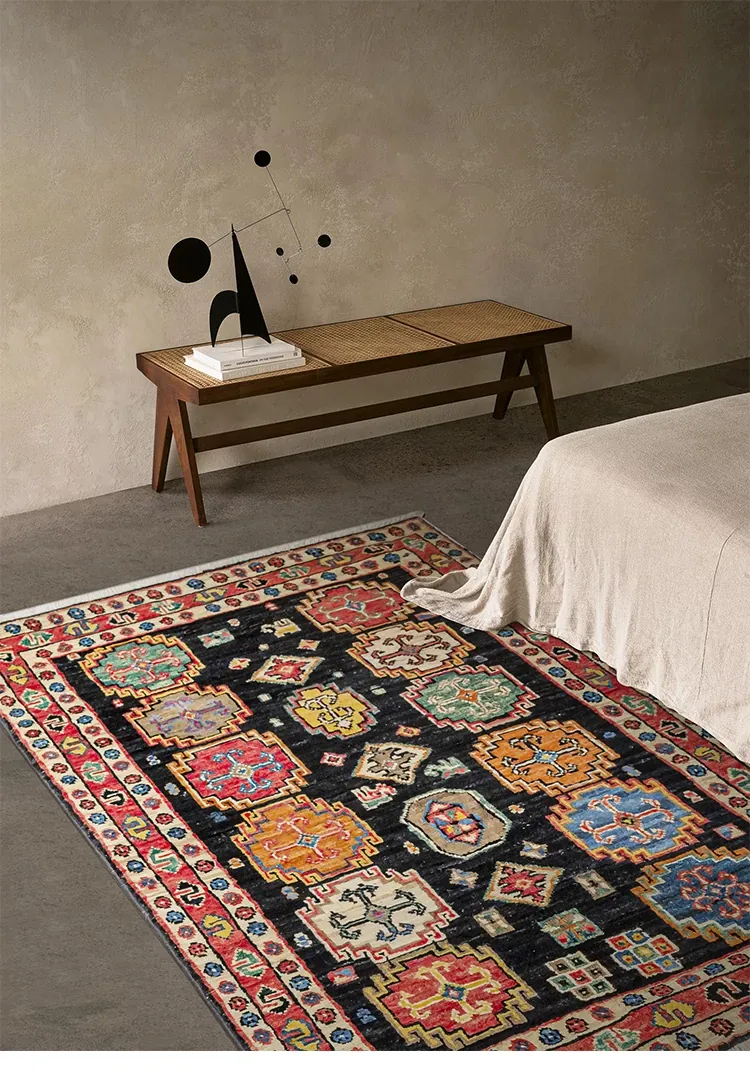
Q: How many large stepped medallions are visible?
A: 12